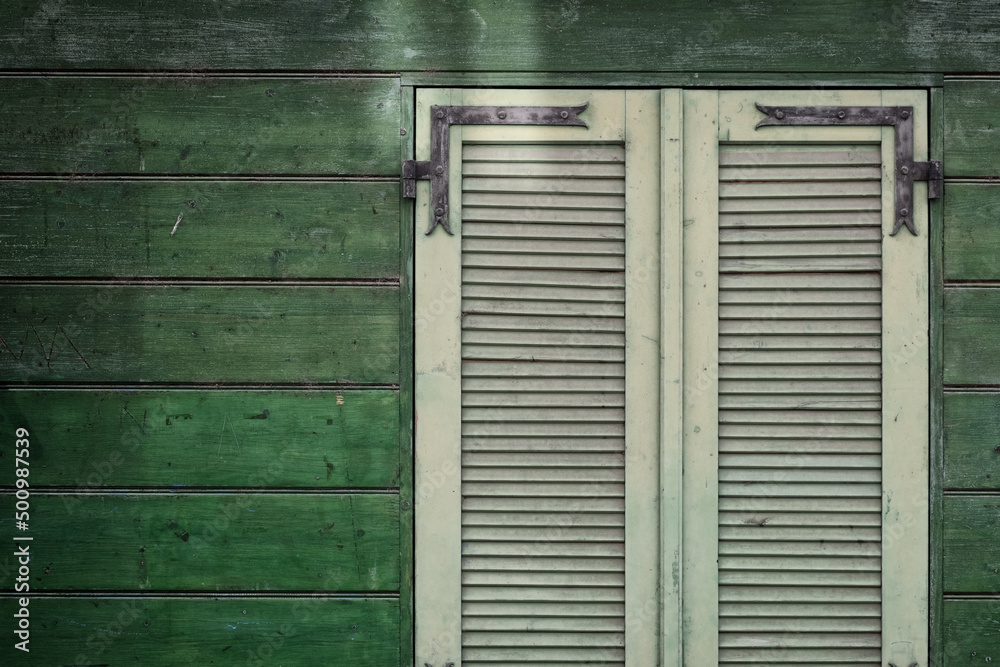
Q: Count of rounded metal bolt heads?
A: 10